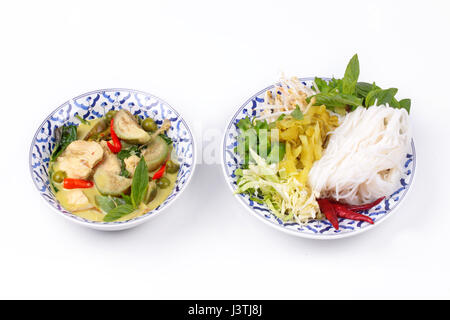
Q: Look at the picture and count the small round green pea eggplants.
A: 5